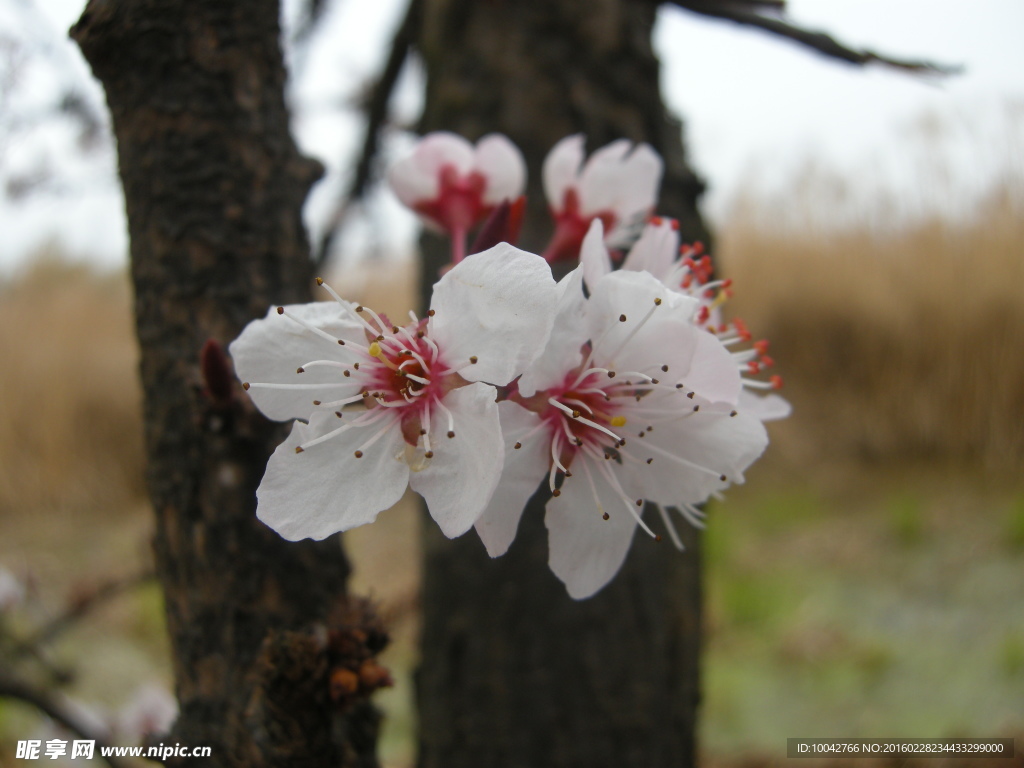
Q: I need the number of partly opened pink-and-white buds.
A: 2